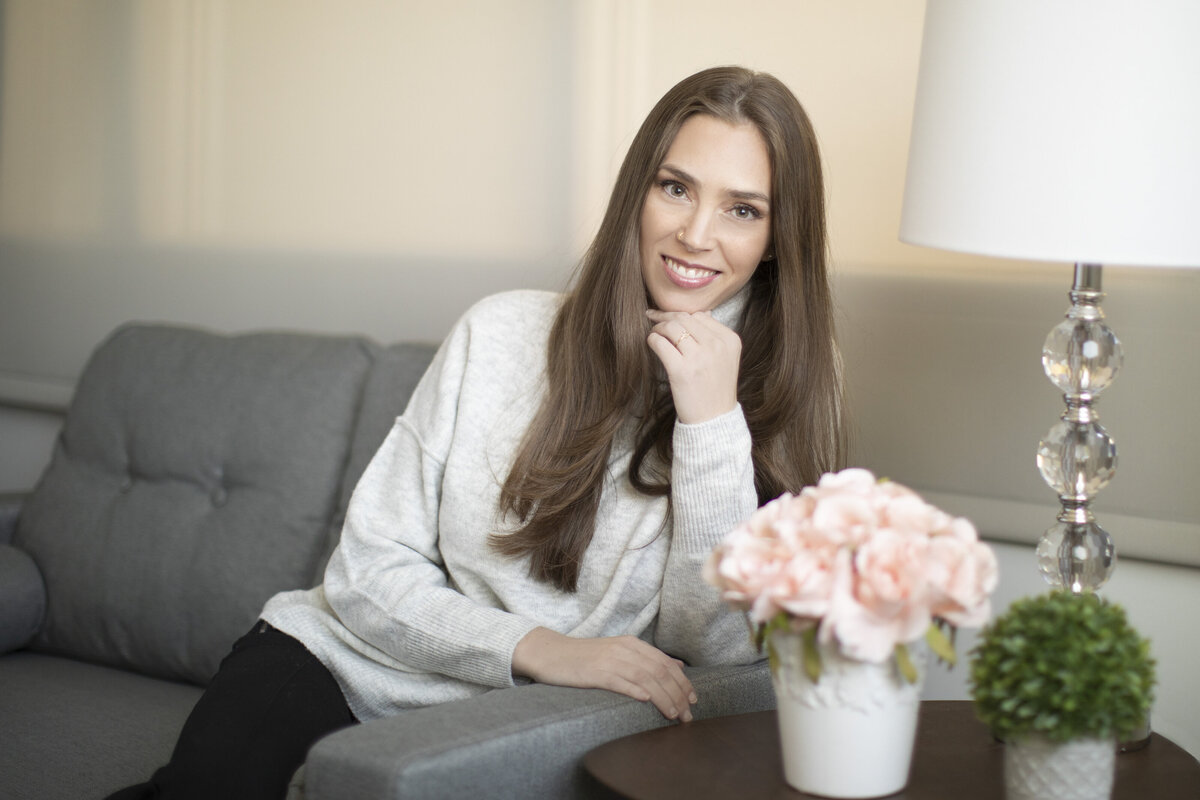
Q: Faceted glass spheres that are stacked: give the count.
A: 3